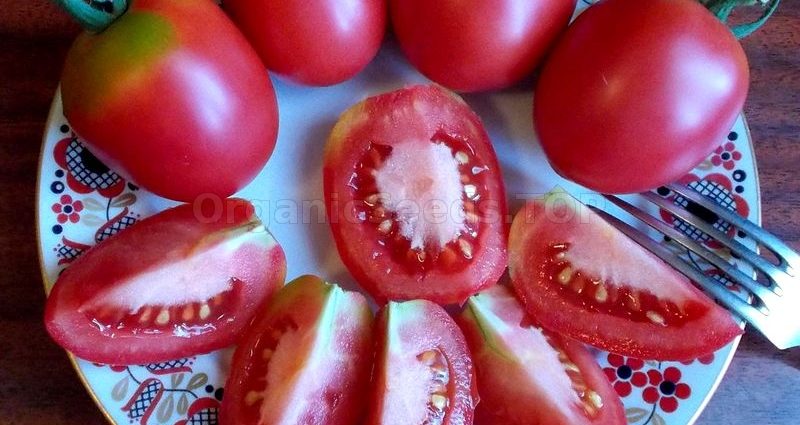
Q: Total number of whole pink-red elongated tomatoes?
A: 4